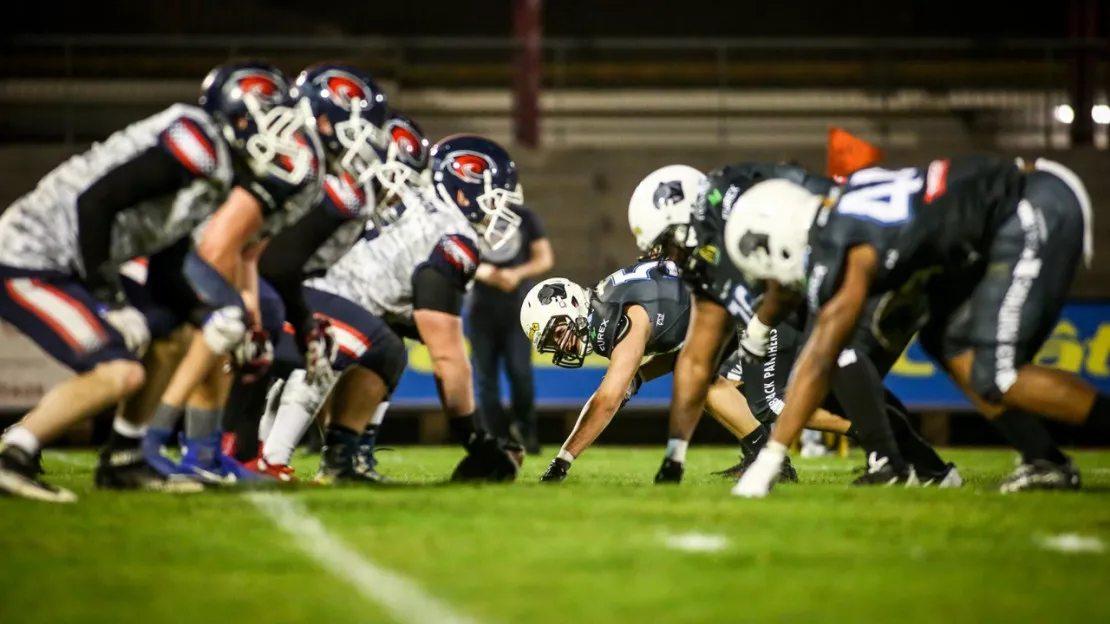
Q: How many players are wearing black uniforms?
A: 3